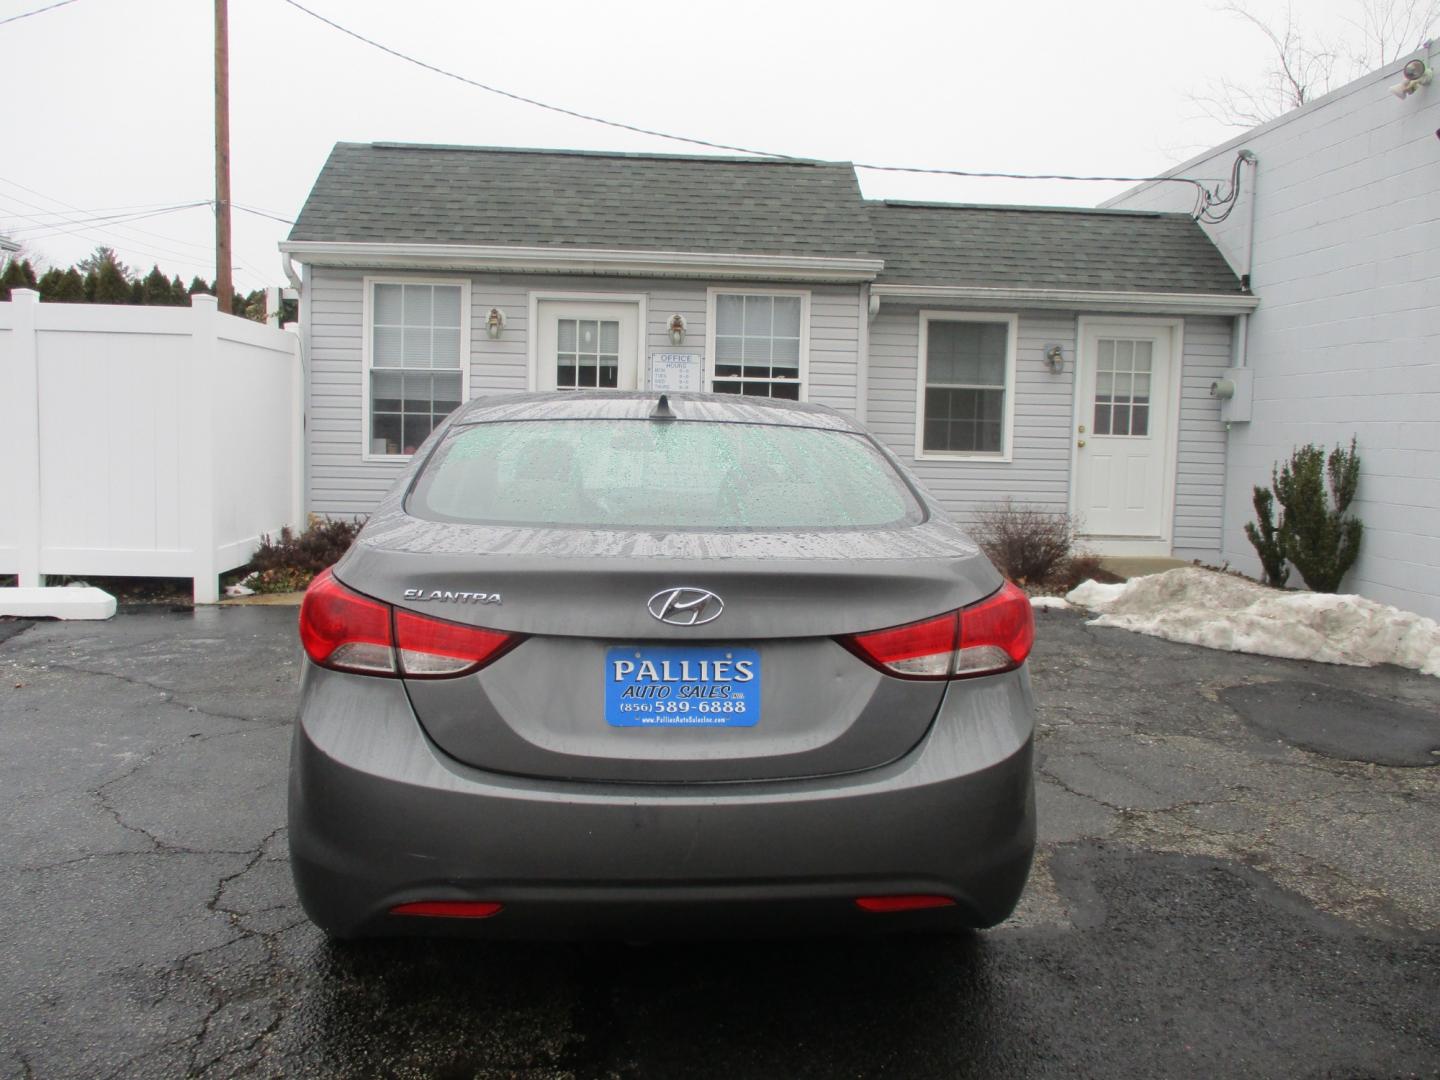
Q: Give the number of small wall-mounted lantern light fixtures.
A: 3